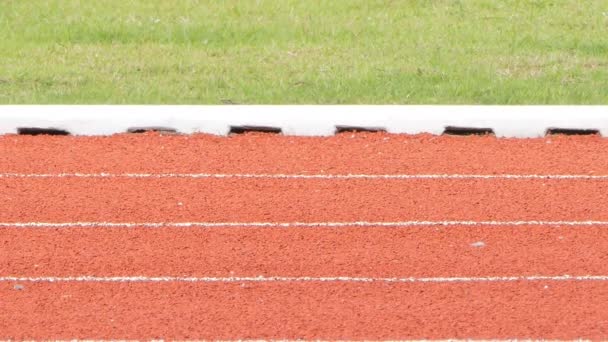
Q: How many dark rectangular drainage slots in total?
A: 6